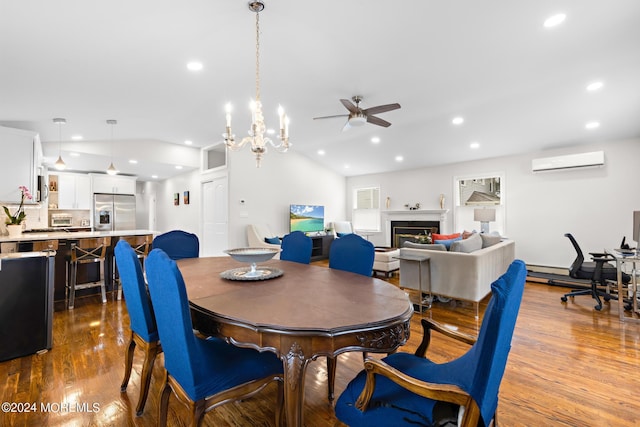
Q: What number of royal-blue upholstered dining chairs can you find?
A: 6